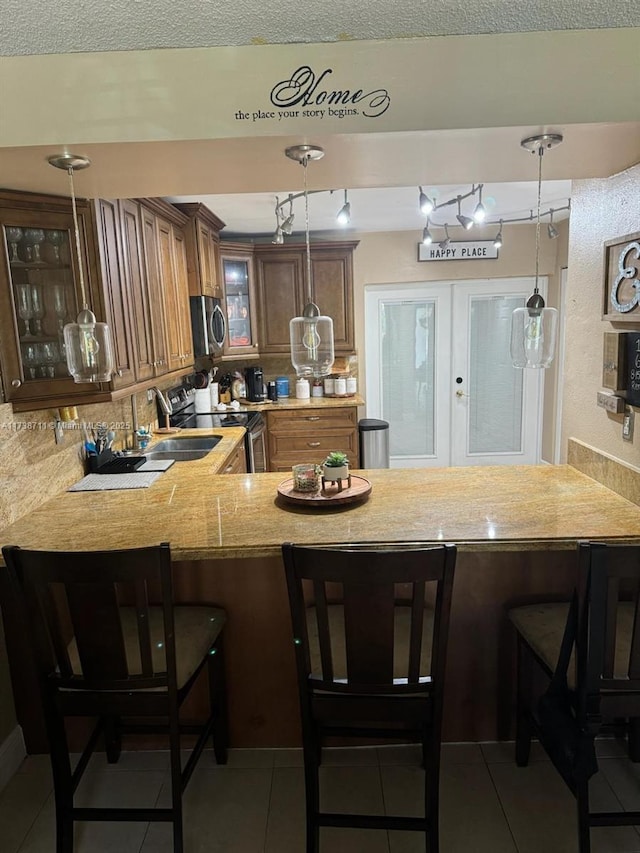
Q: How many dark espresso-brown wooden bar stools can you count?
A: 3